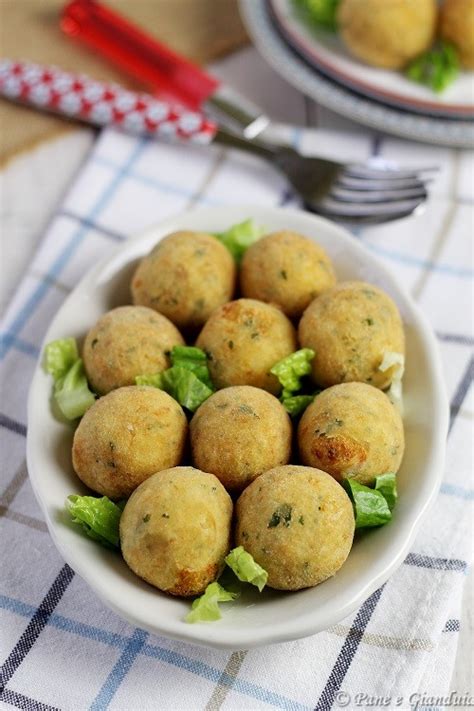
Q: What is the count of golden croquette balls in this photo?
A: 12